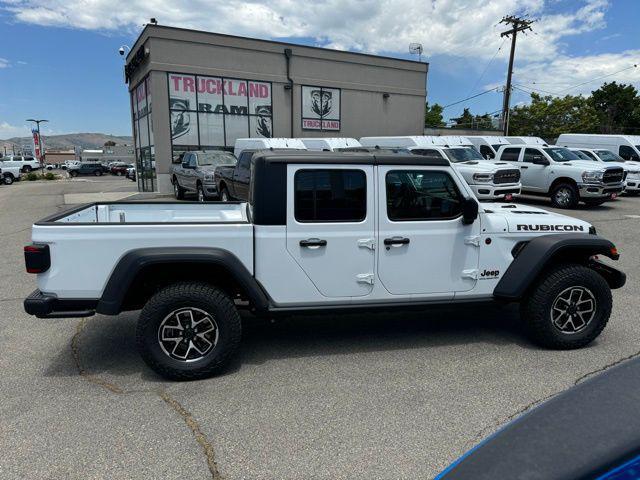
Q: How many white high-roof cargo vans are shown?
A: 7